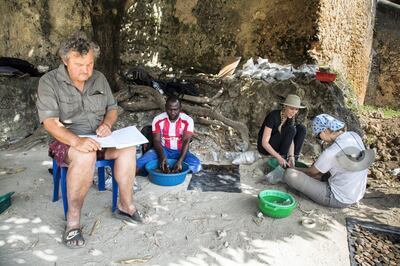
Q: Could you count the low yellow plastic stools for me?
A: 0